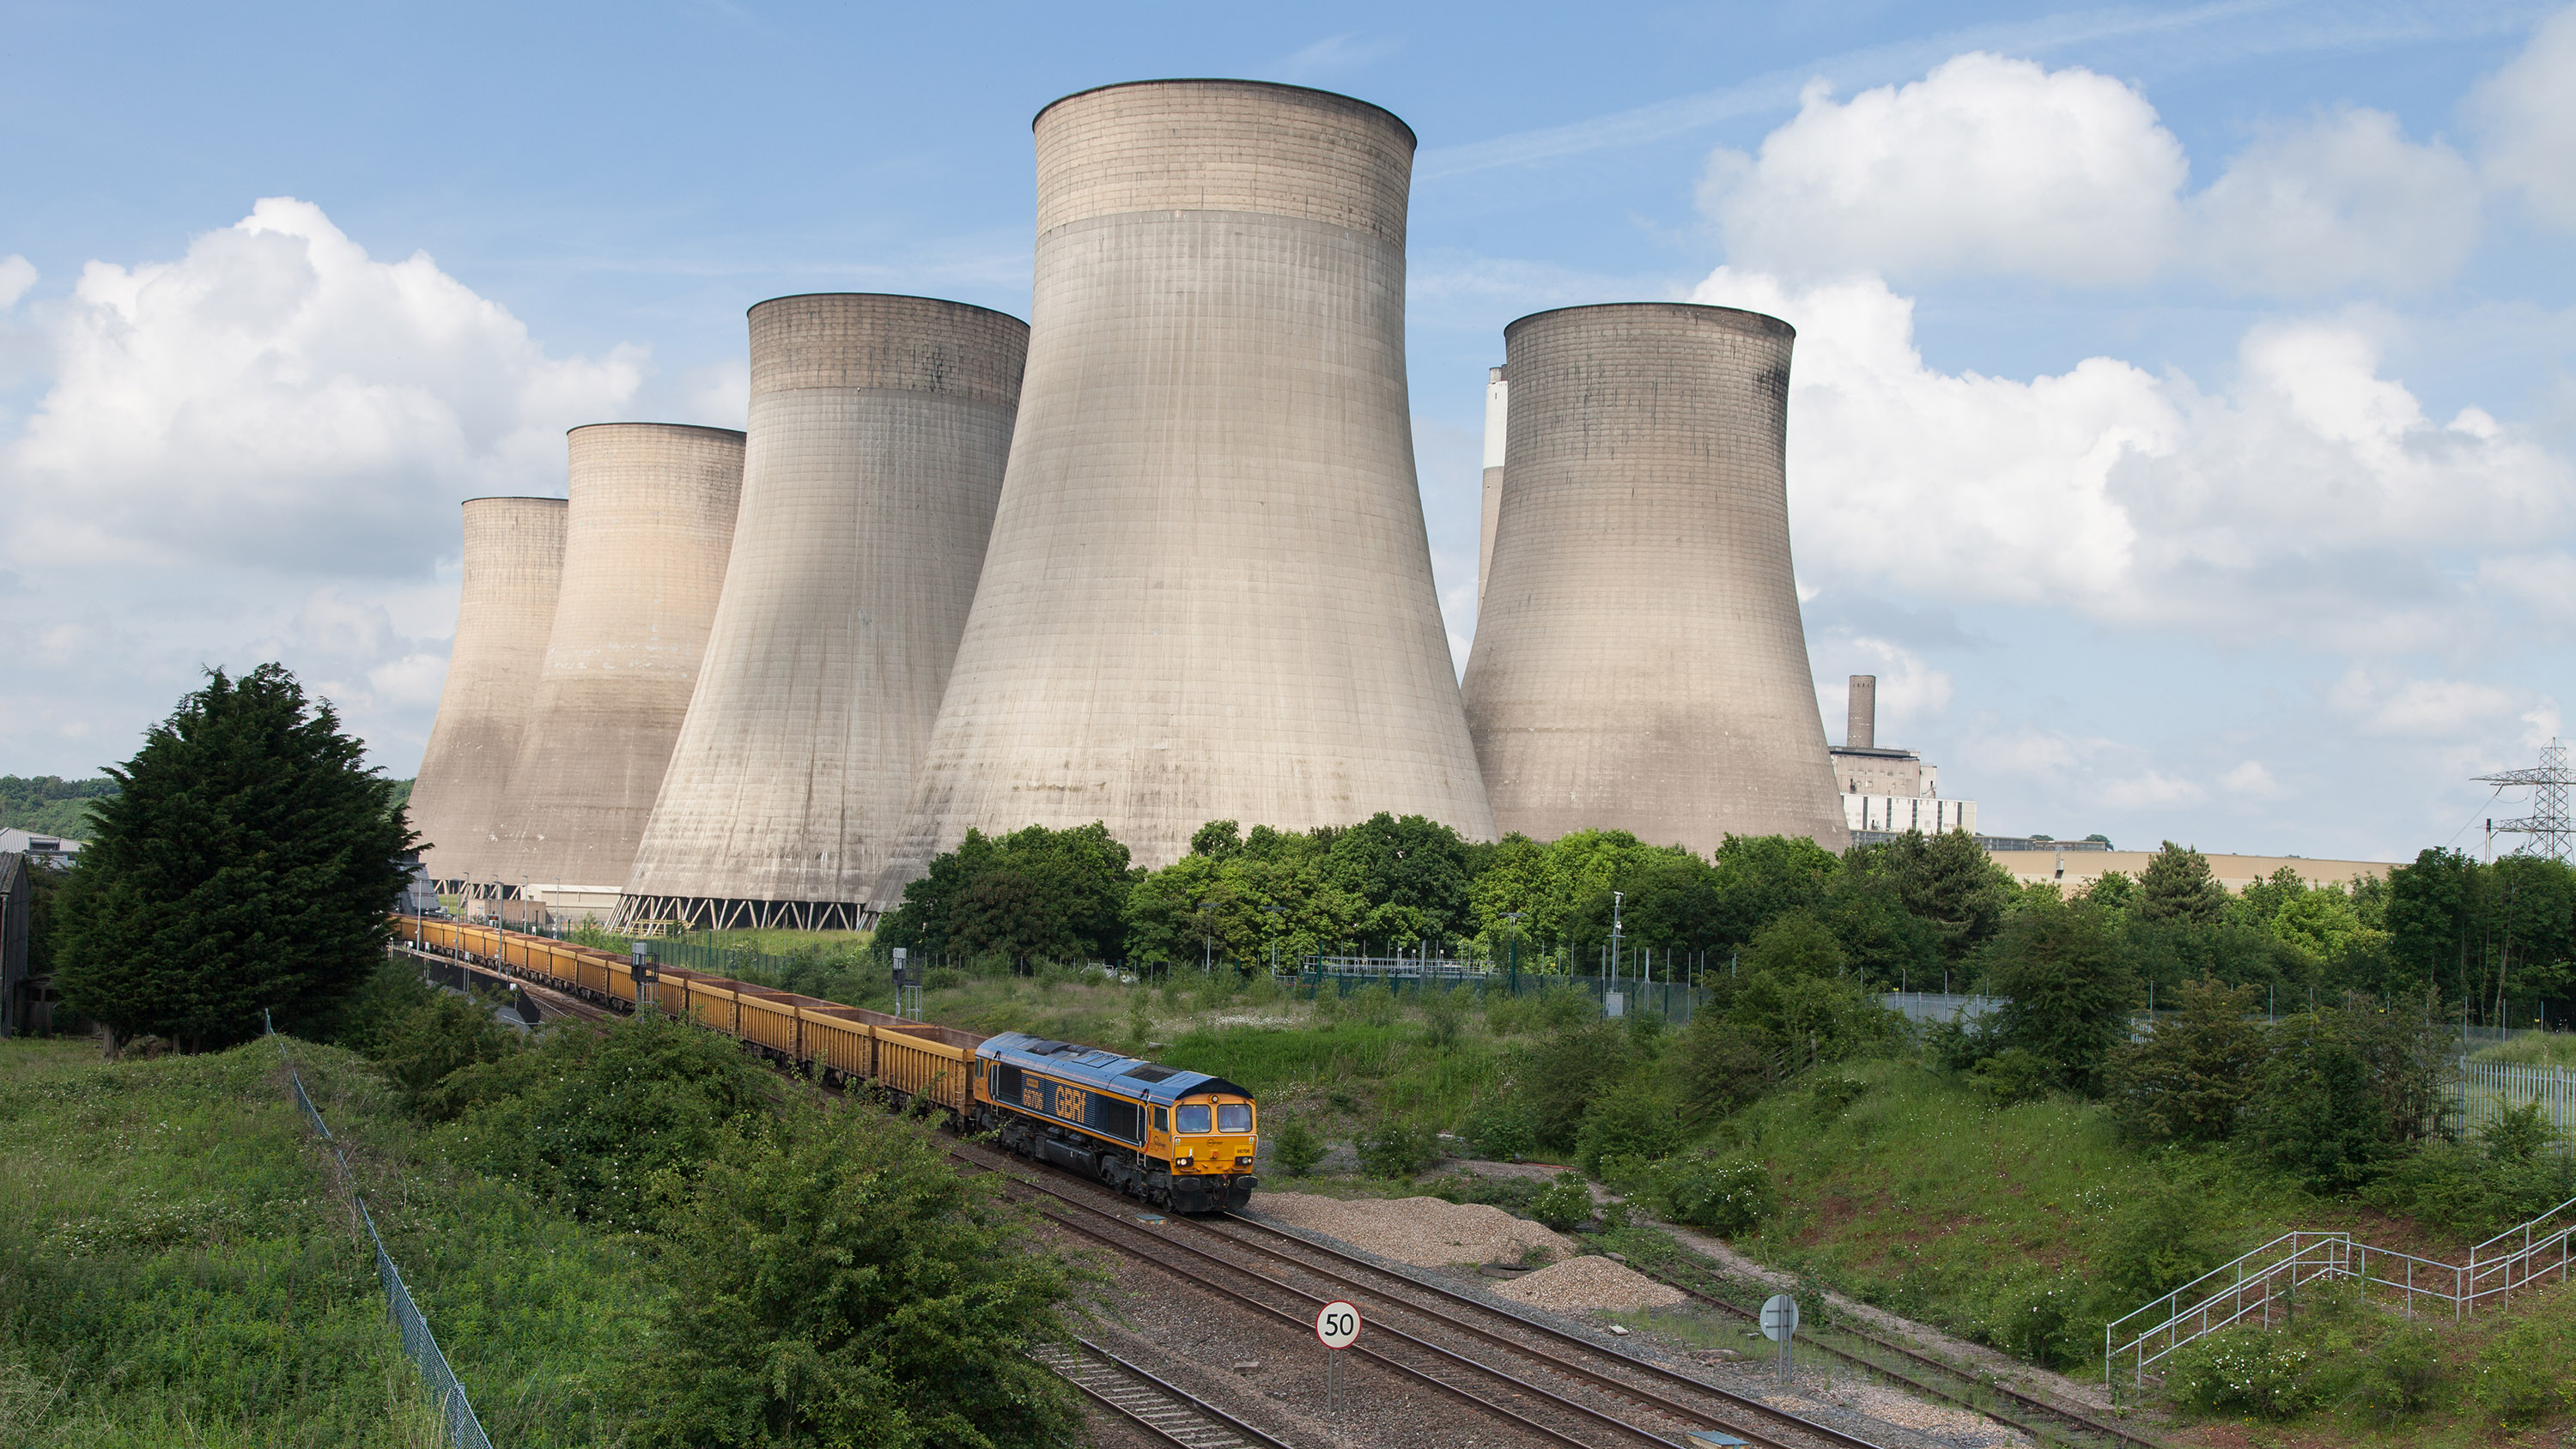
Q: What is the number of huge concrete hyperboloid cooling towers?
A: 5